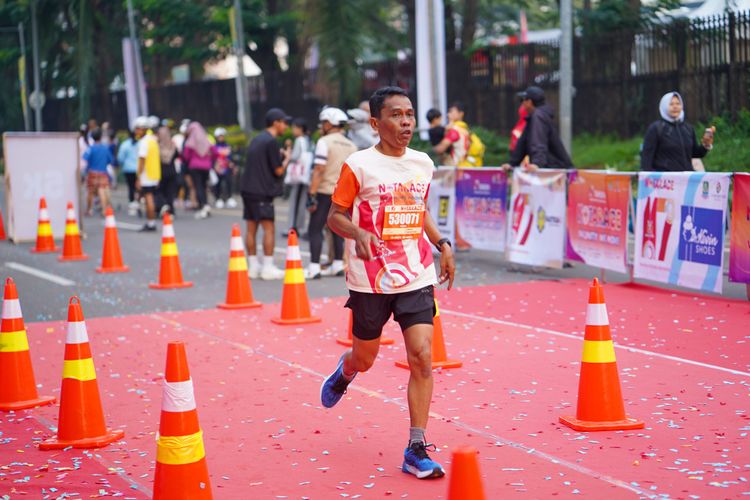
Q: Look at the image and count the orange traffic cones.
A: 14